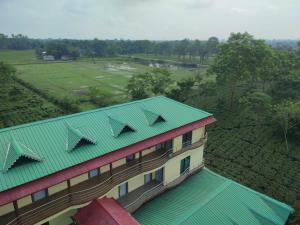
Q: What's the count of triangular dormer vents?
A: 4